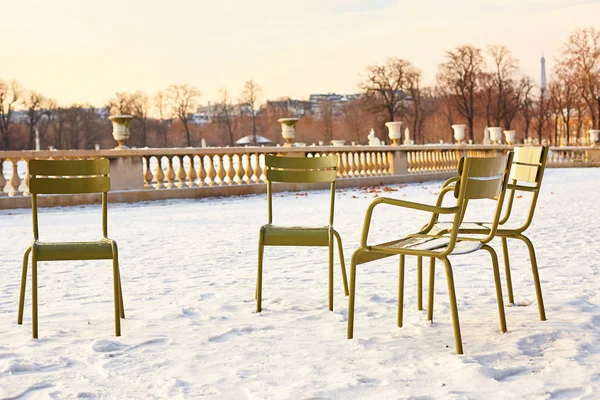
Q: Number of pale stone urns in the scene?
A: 7